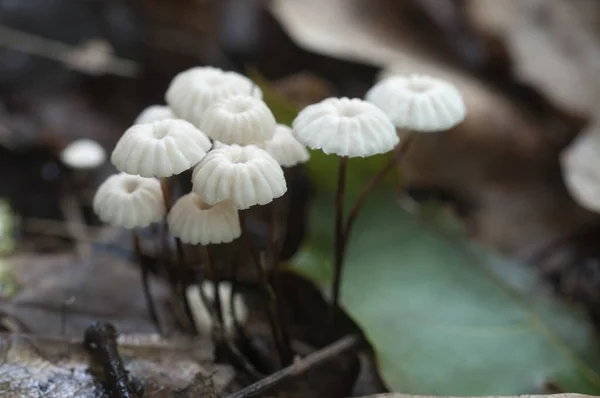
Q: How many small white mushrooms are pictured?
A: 11